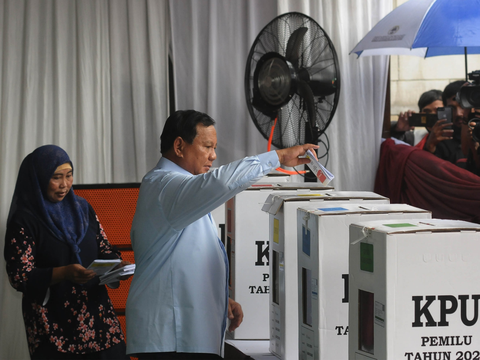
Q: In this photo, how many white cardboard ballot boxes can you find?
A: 5